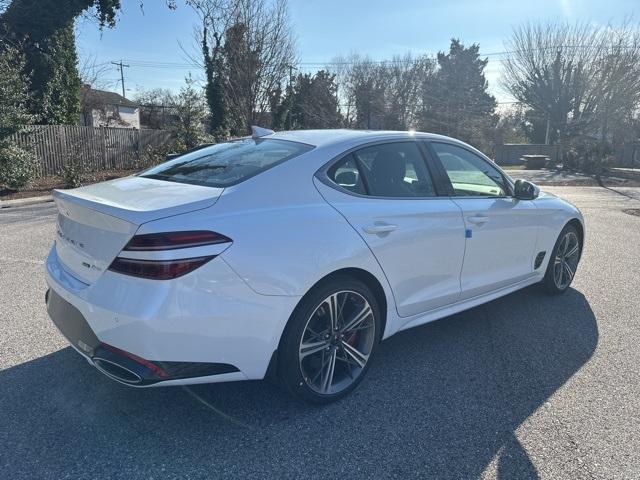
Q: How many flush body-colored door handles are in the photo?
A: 2